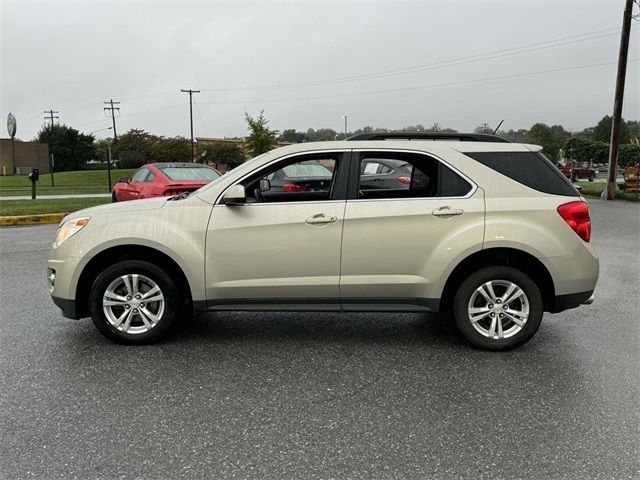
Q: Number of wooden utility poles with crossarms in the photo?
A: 3